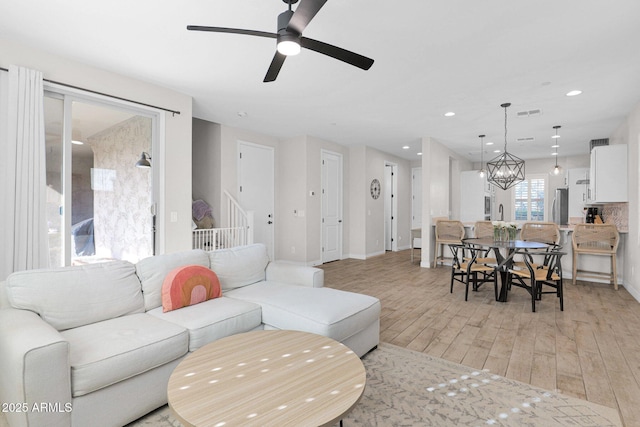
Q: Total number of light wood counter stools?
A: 4